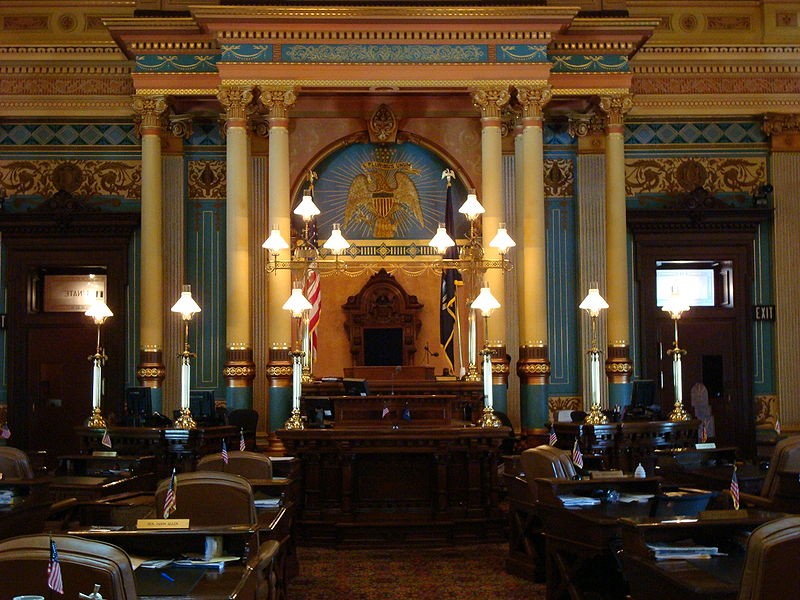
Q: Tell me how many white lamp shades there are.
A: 12